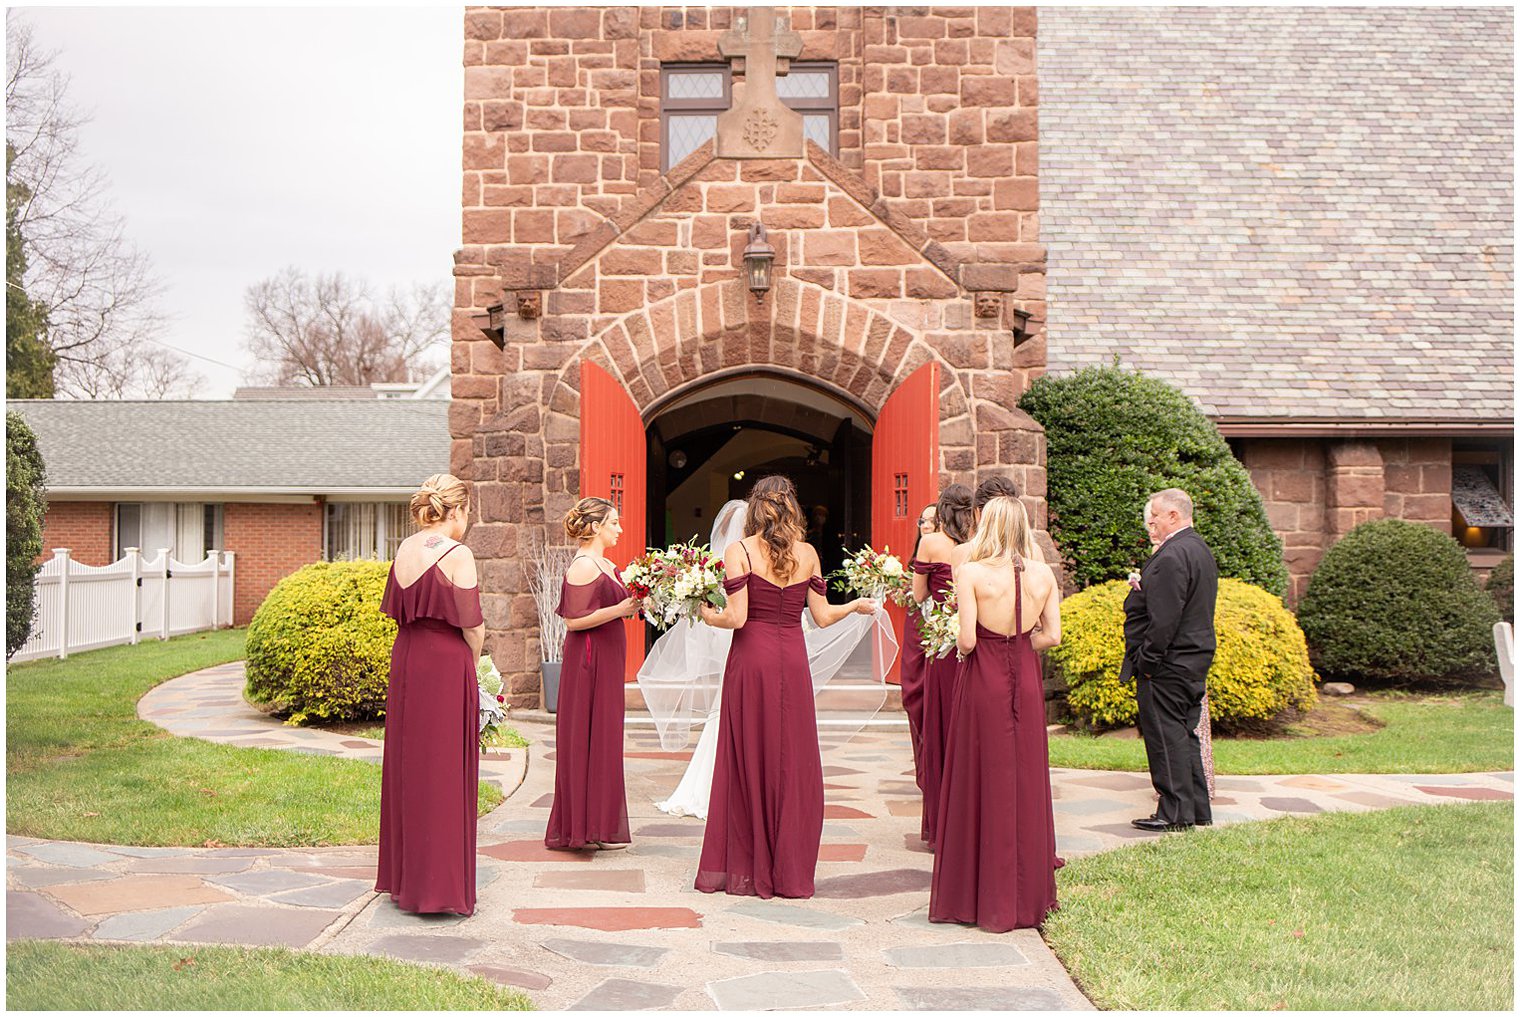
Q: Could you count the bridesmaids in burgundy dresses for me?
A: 7